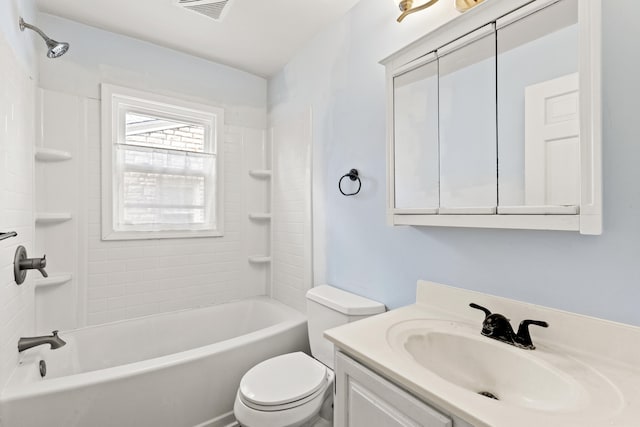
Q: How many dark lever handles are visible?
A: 3